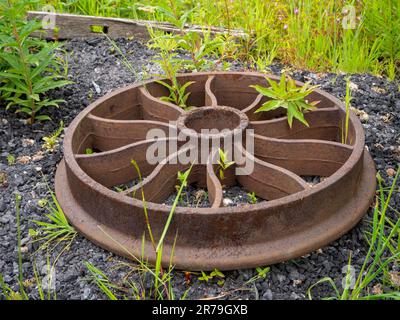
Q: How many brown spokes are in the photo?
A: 10